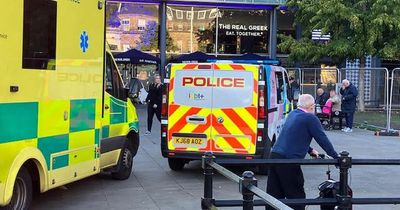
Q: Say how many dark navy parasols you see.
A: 3